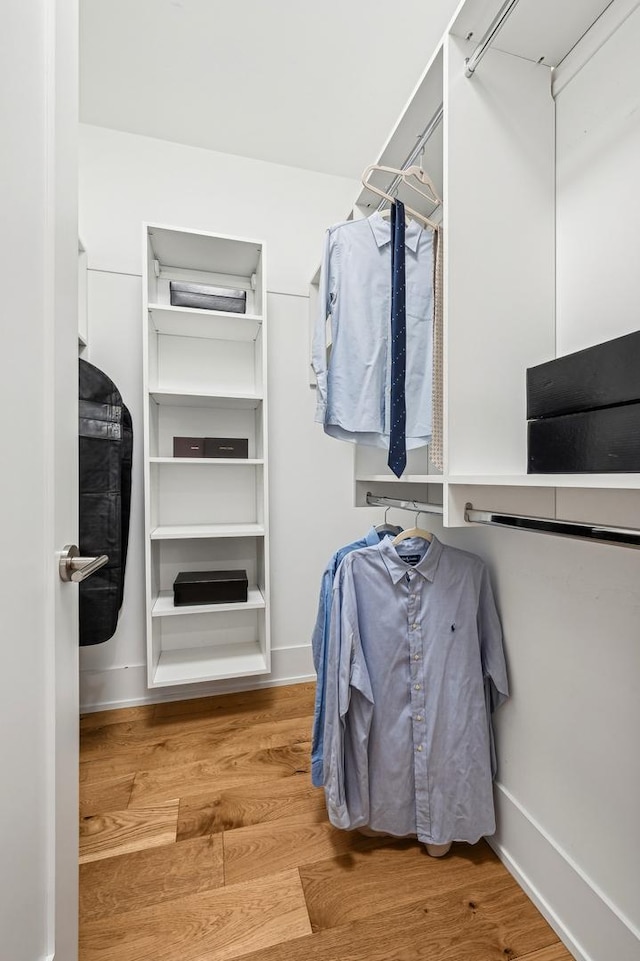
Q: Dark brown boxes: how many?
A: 2